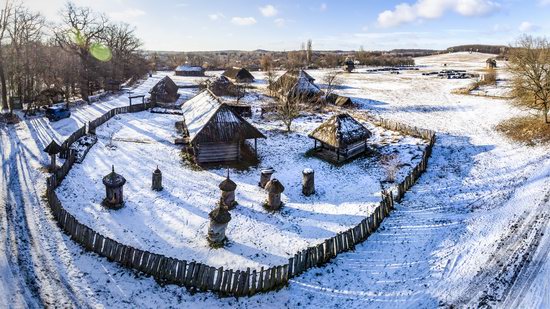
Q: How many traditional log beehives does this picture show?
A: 7